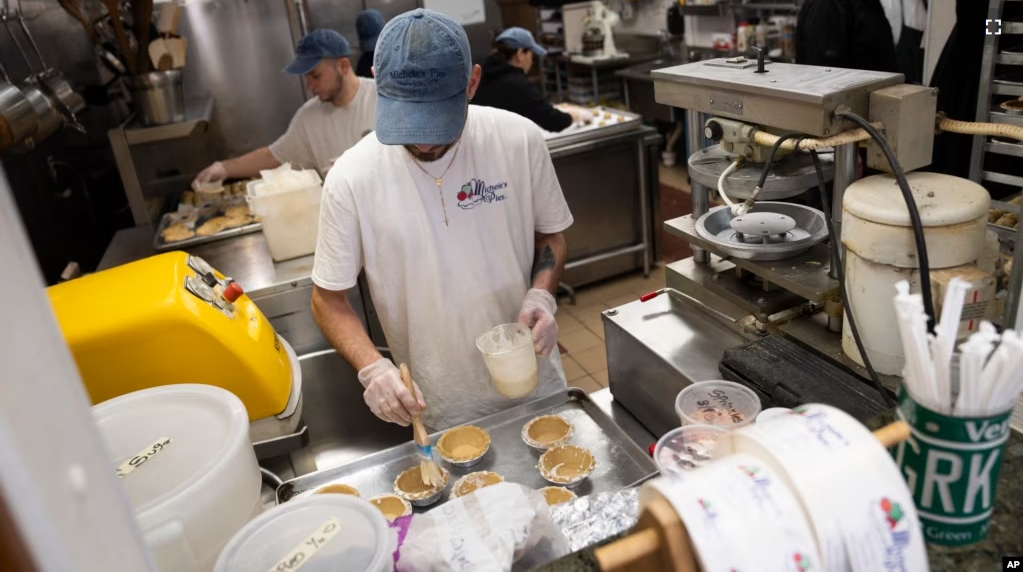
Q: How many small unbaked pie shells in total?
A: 8